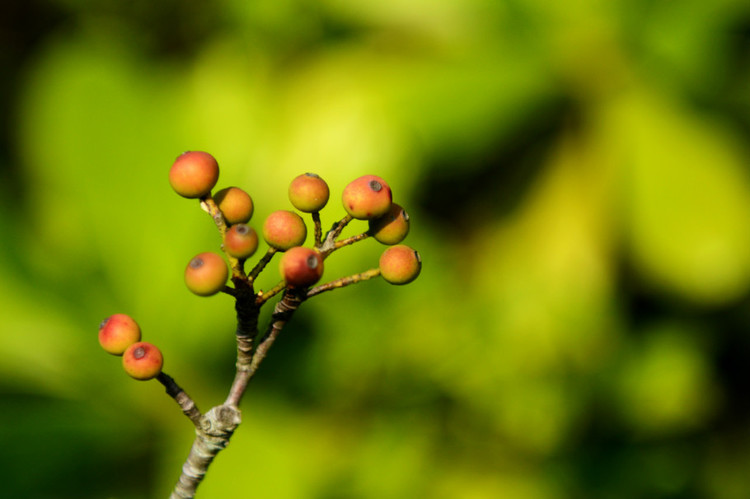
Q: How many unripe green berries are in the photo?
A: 0